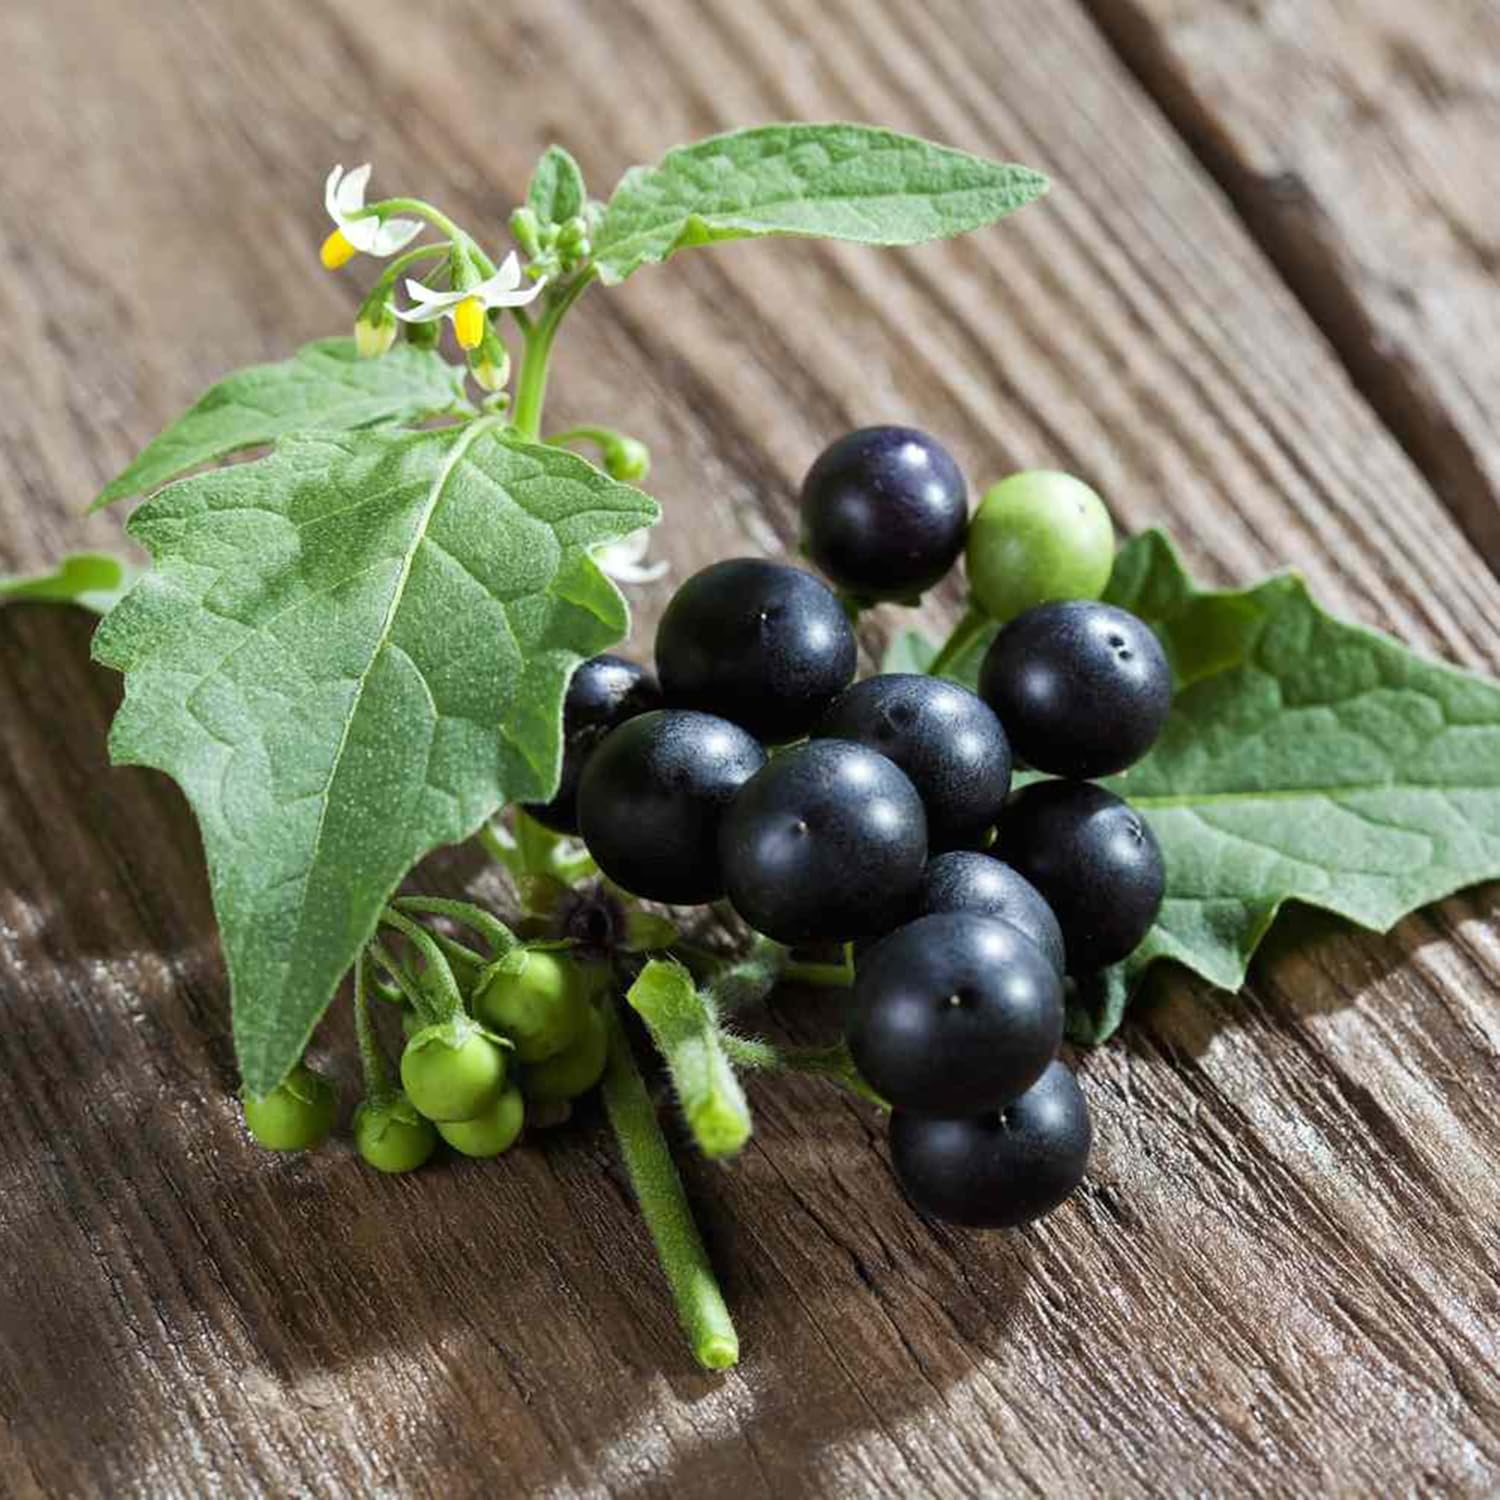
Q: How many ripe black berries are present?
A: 11